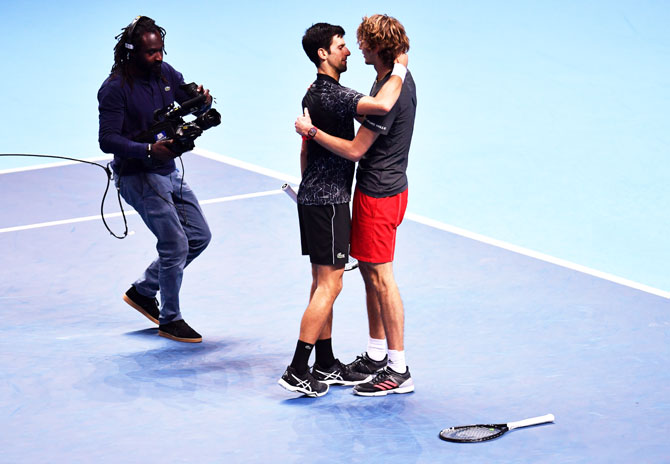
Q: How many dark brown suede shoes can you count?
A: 2